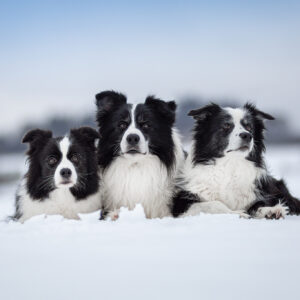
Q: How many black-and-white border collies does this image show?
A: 3